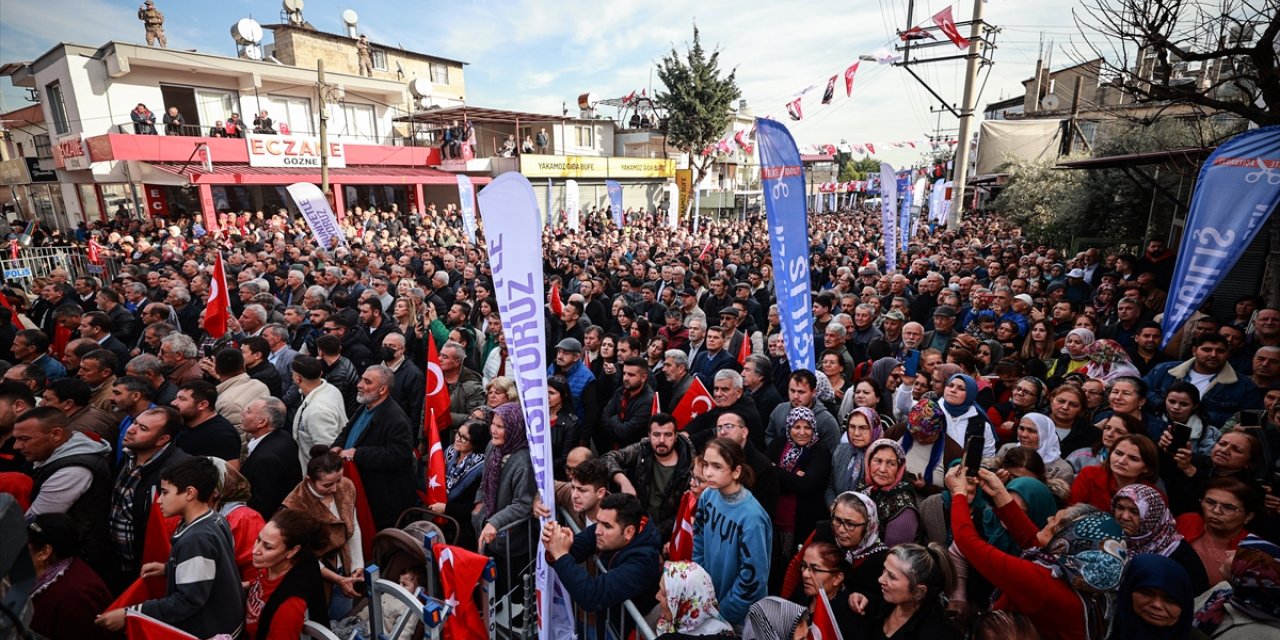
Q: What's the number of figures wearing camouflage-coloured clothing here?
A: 2